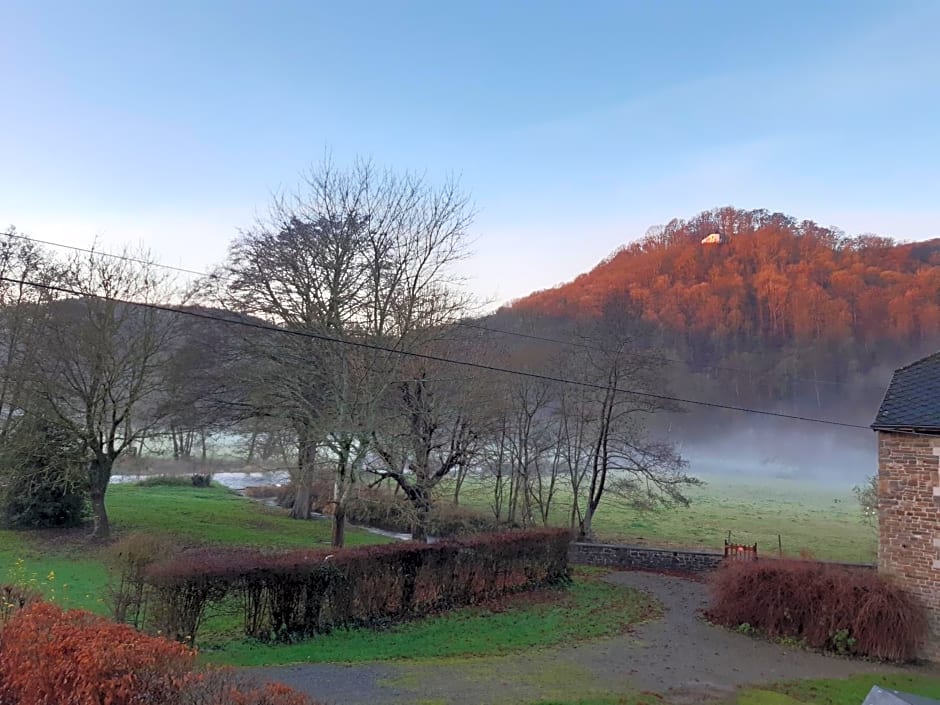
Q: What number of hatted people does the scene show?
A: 0